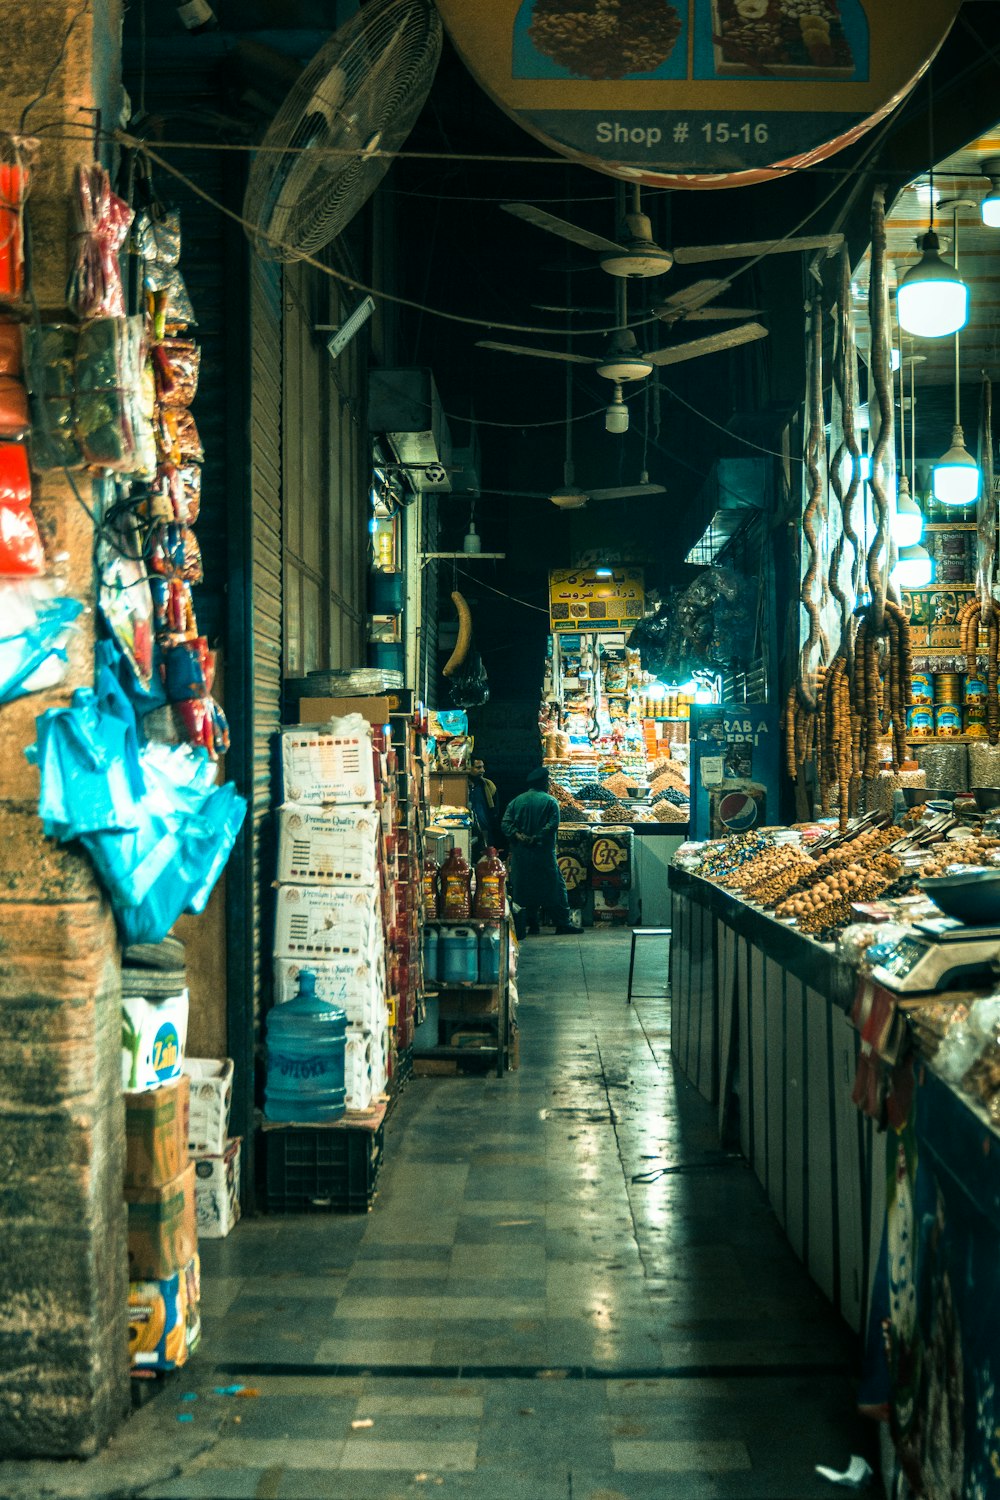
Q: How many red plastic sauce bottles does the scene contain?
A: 3